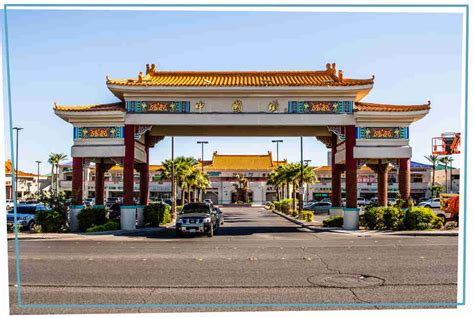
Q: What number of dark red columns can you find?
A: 8